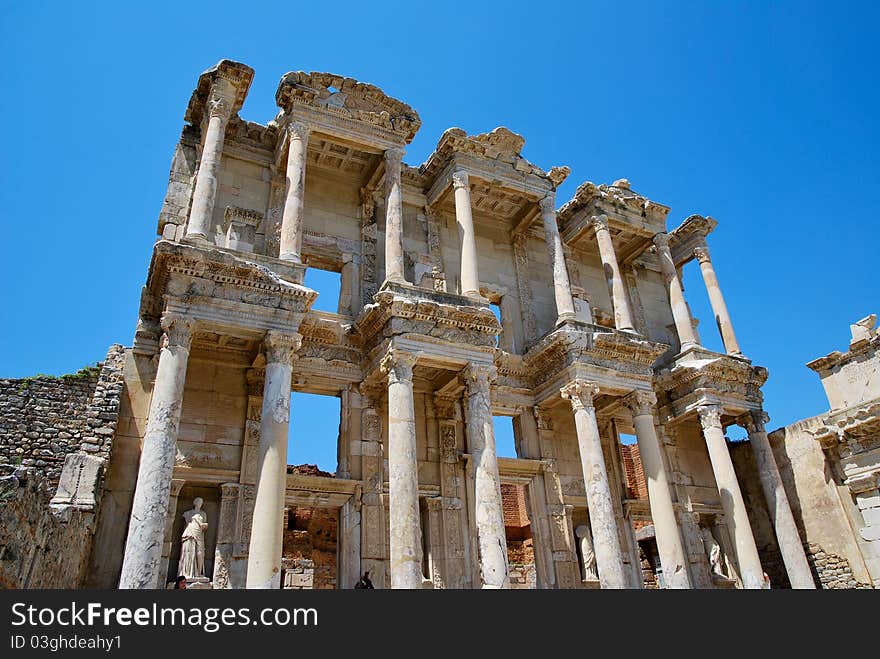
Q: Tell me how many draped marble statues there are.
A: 3